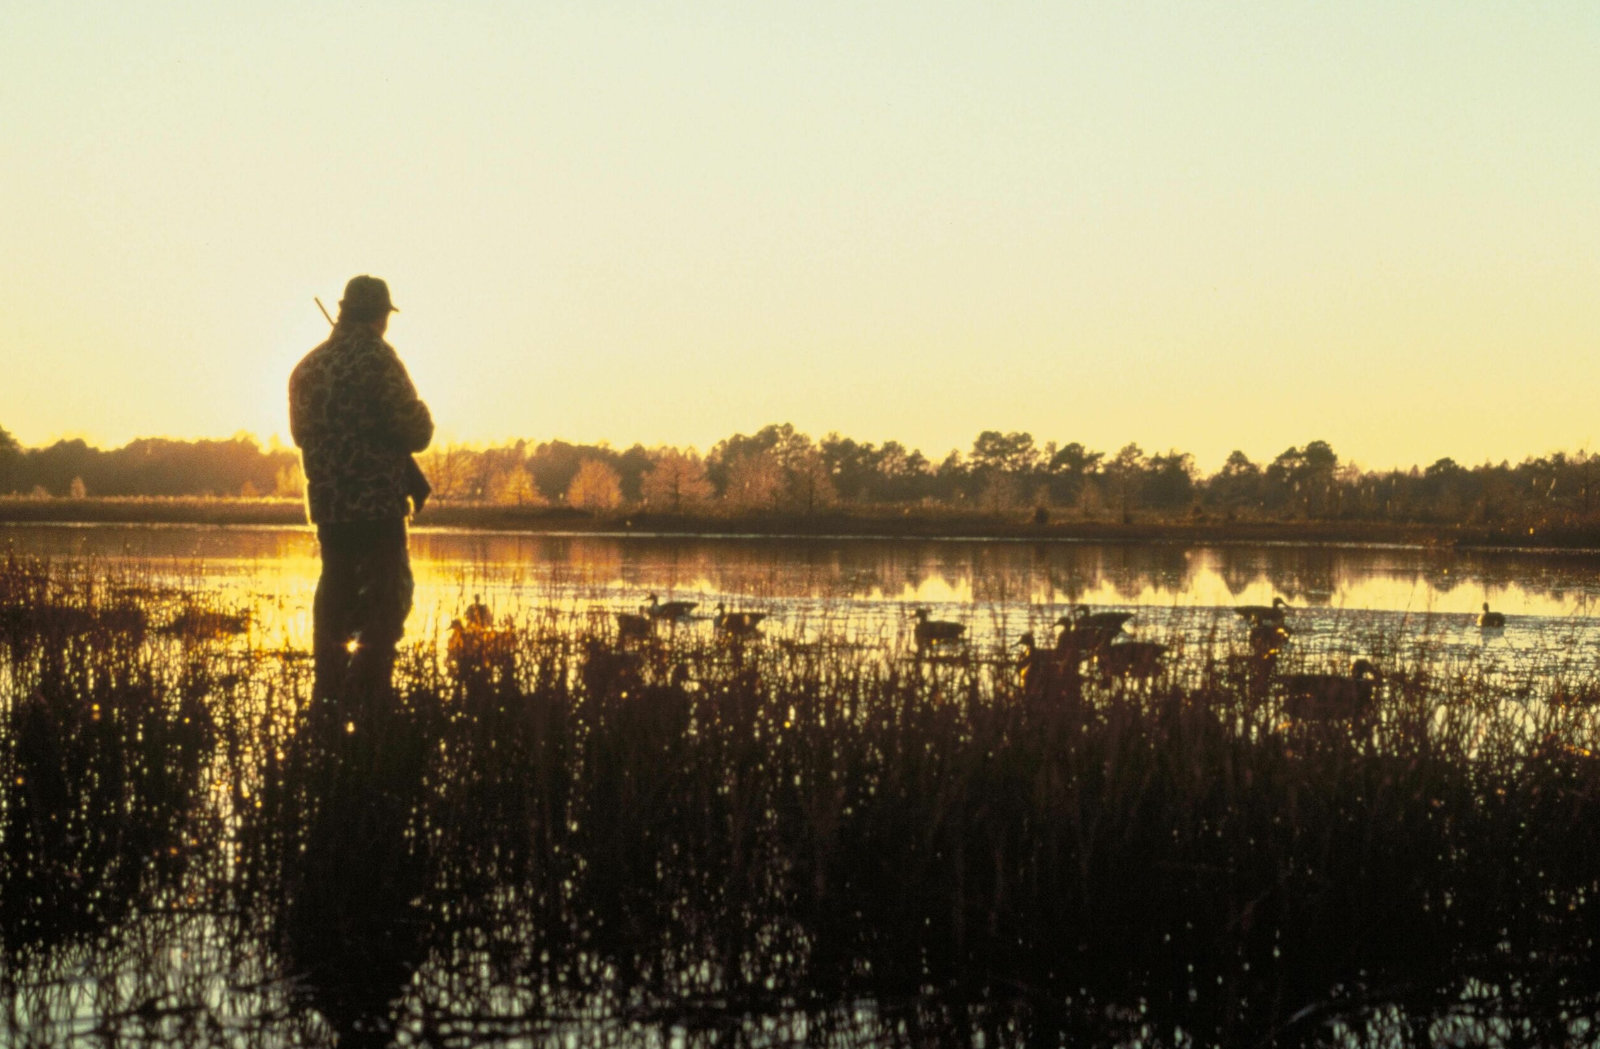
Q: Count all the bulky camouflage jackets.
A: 1